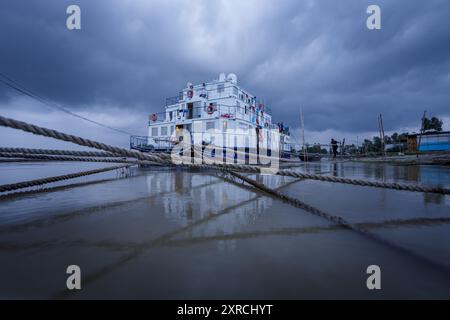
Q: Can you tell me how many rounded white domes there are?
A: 2